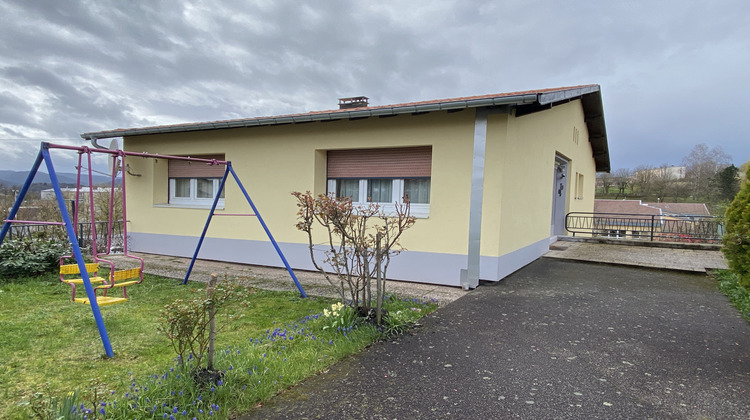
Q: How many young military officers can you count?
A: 0